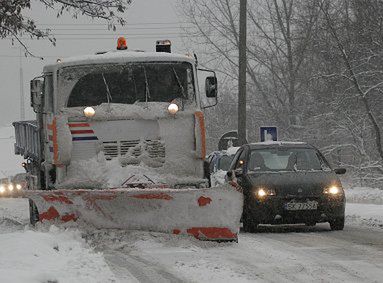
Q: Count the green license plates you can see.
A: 0